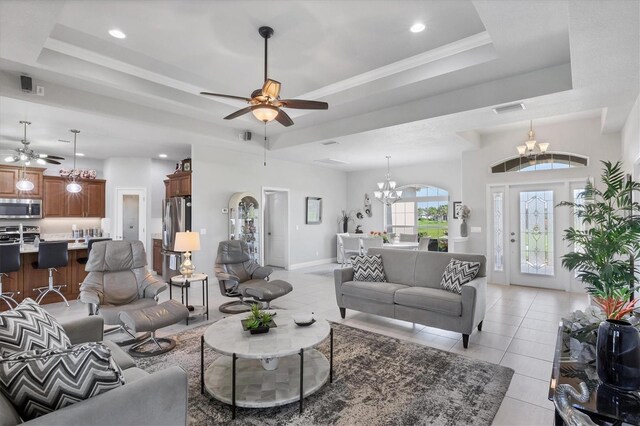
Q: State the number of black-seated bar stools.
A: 3